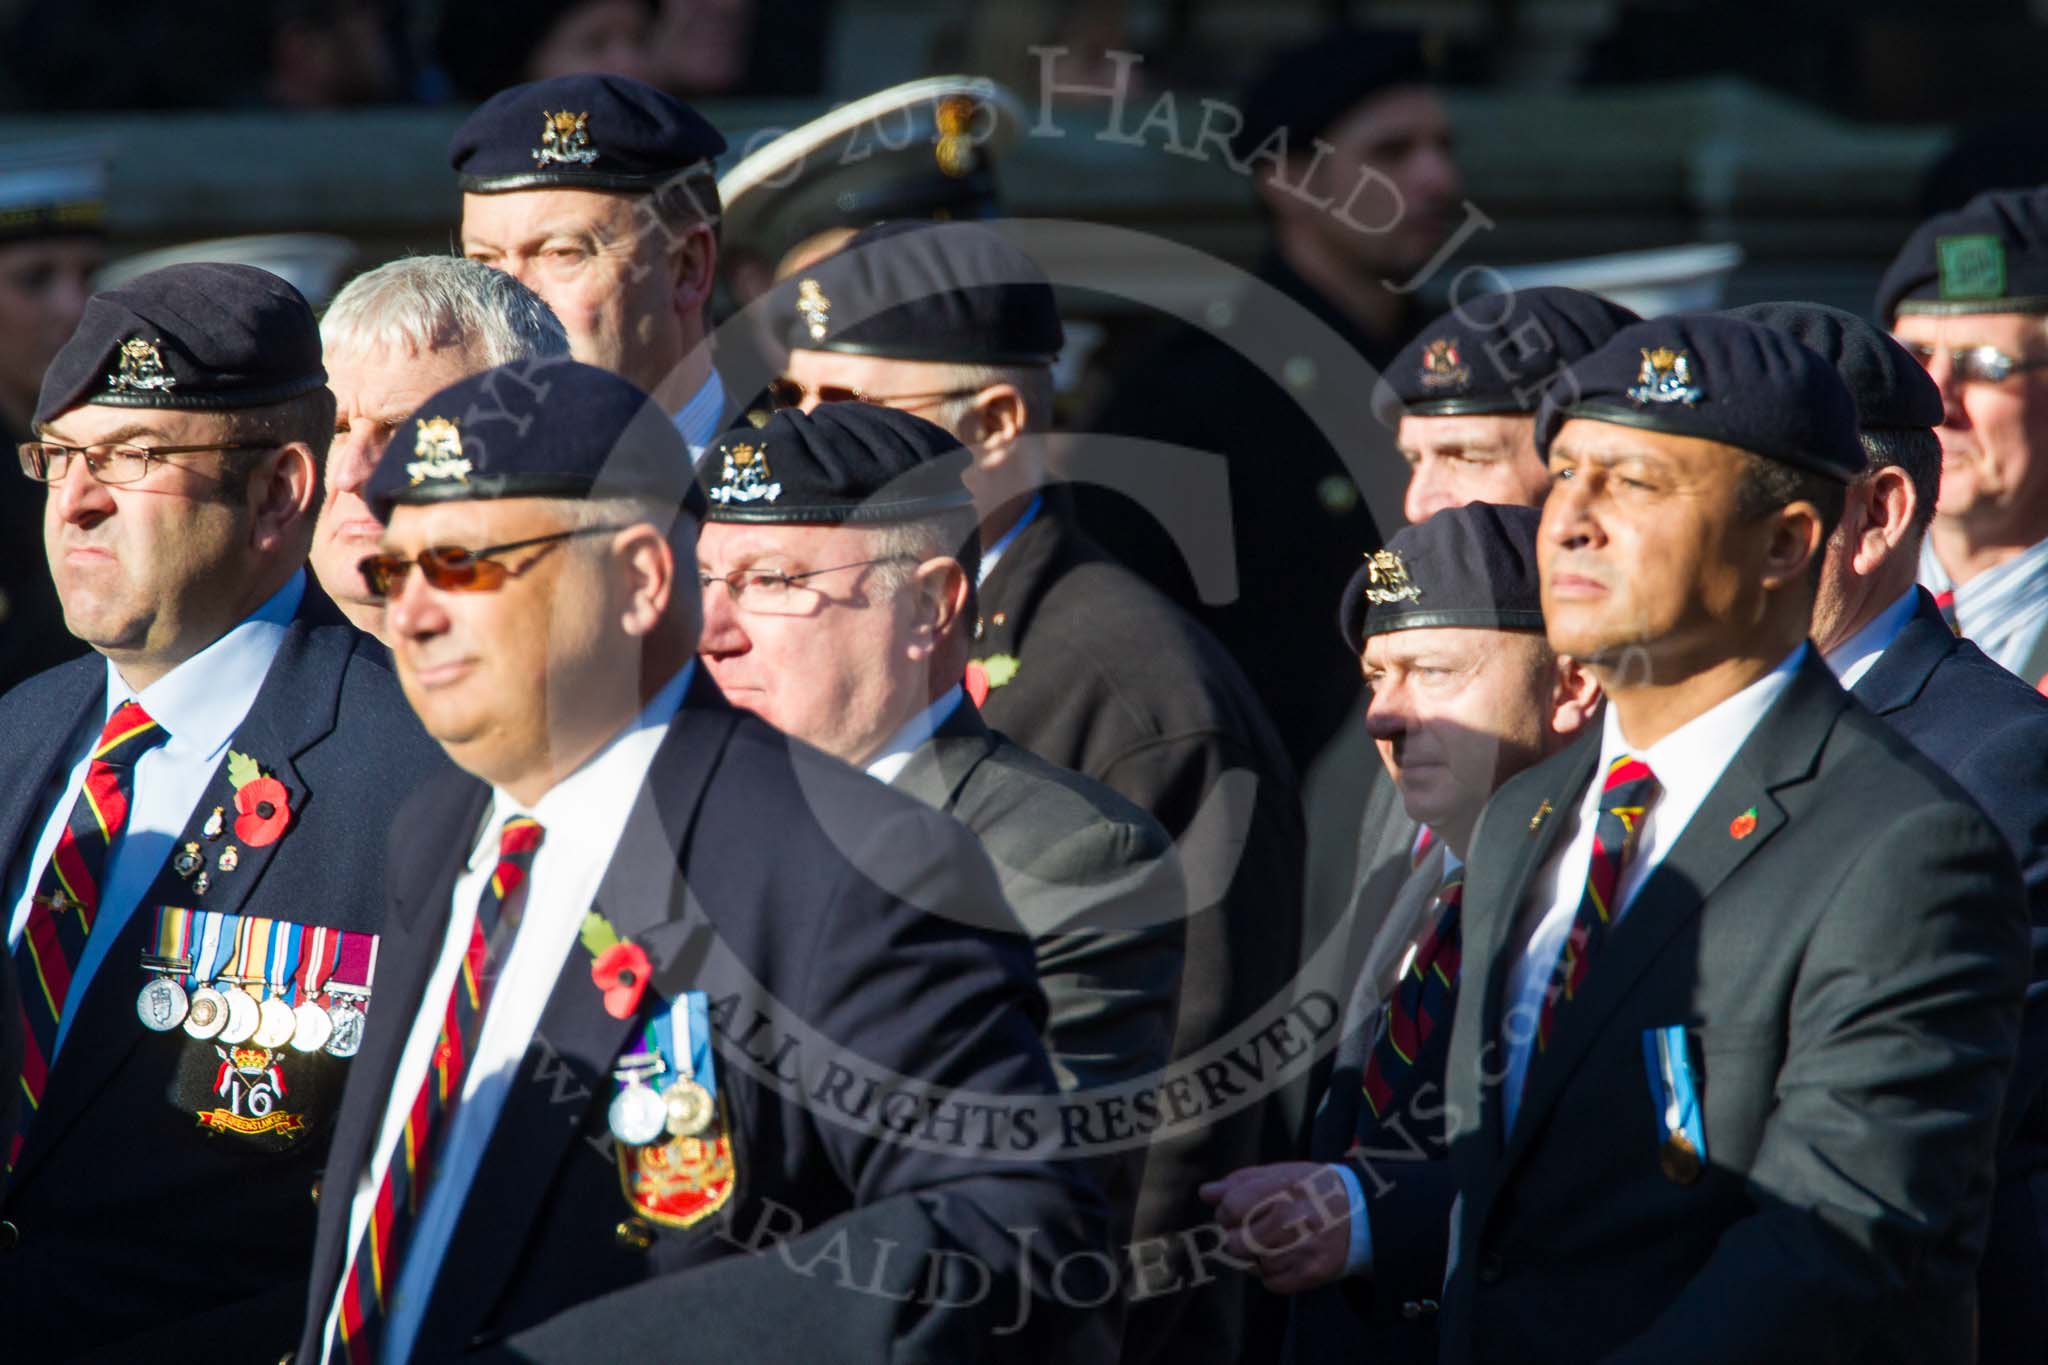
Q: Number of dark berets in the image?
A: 11